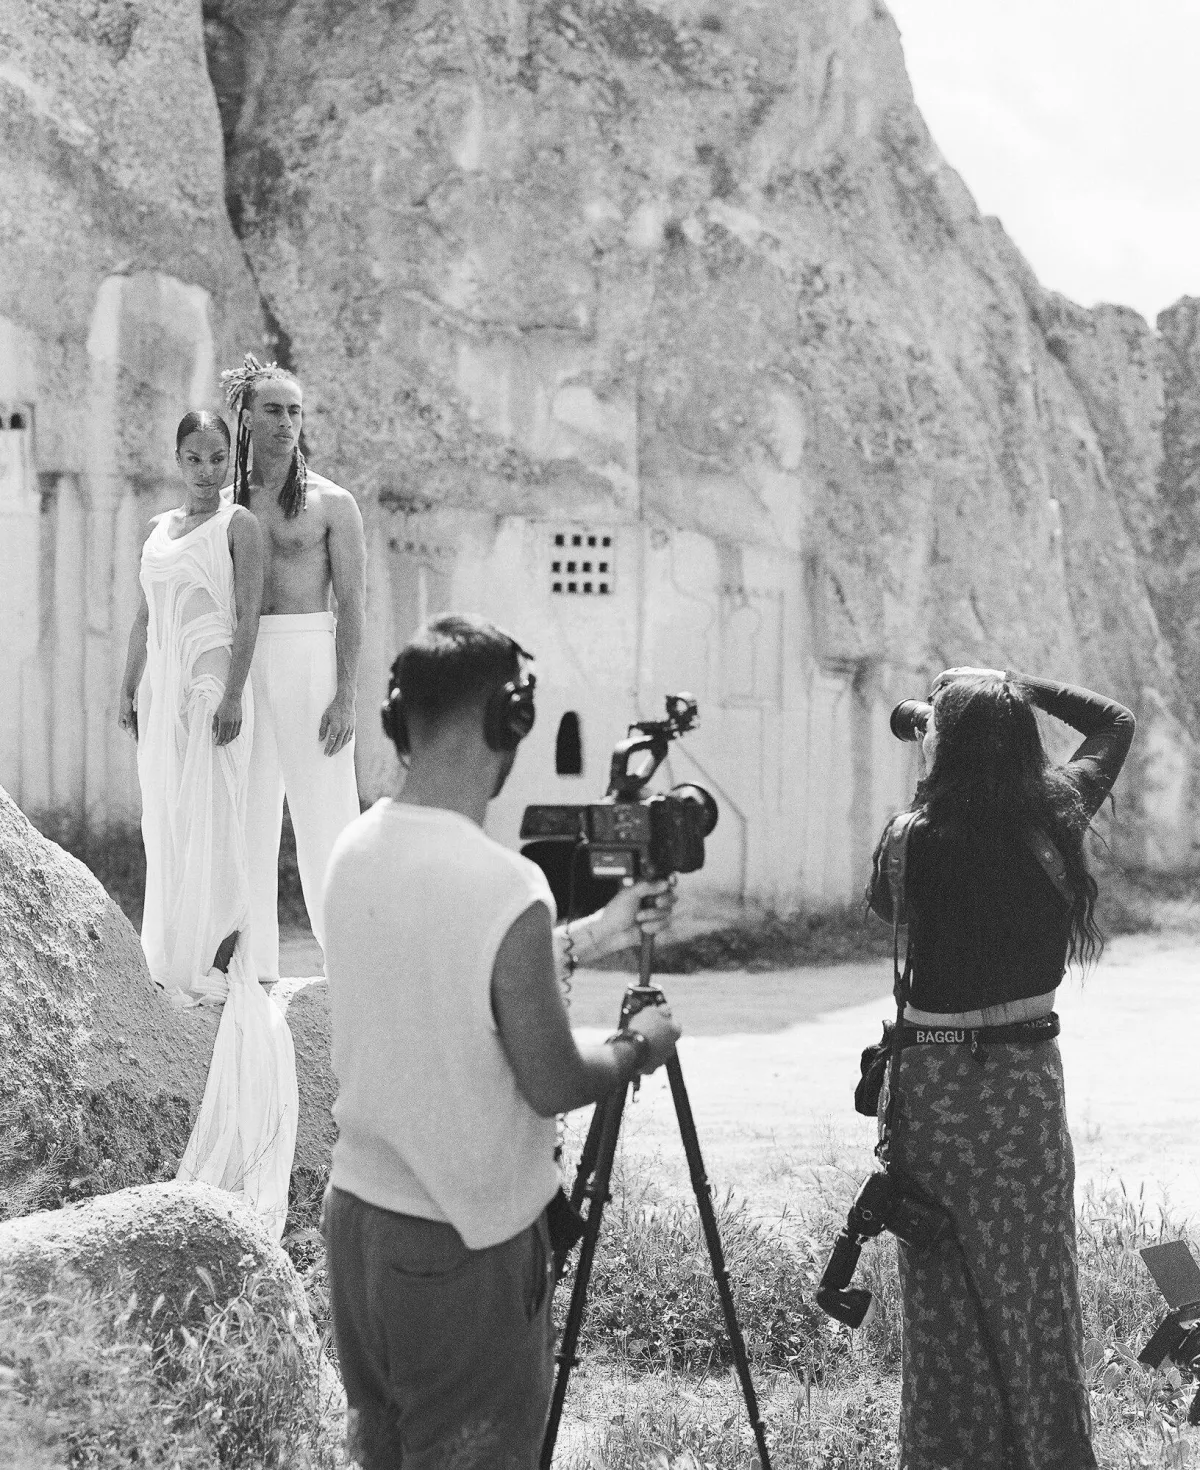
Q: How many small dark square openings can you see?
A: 12